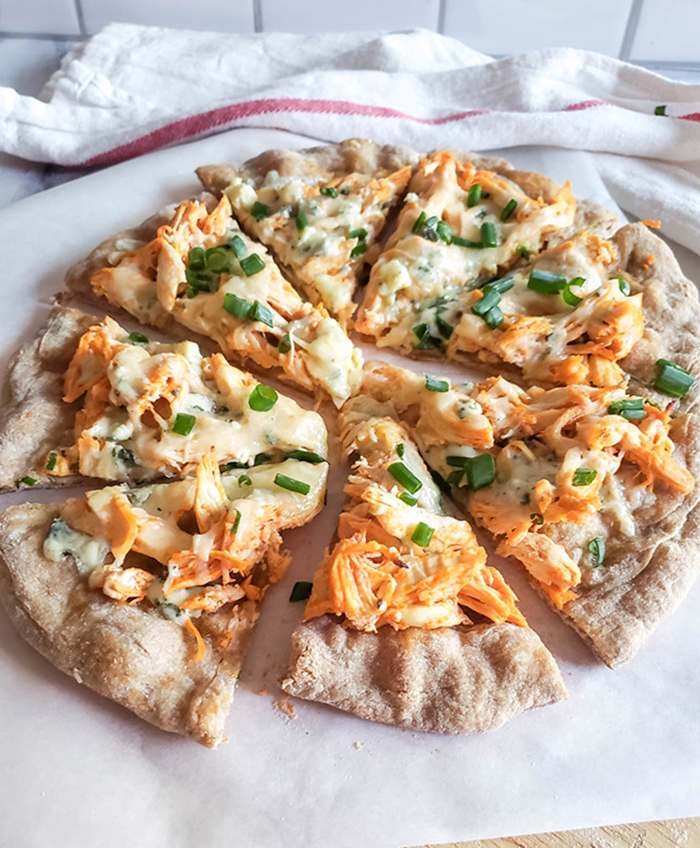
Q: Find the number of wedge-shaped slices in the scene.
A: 8